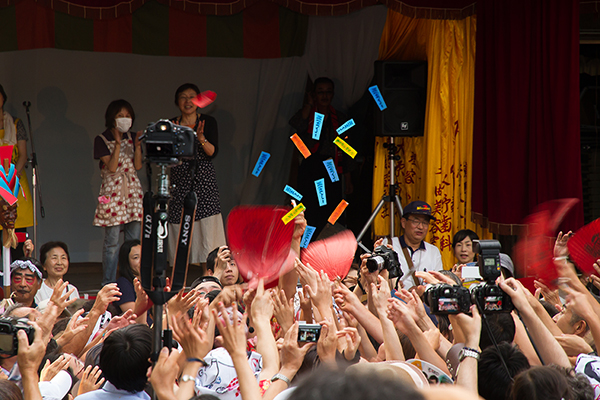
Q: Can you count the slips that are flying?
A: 12